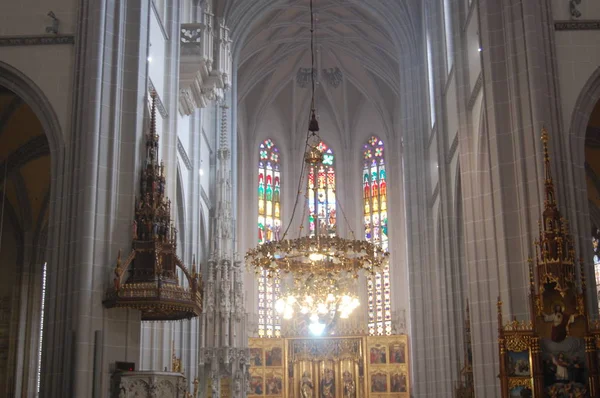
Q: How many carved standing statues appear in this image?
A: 3